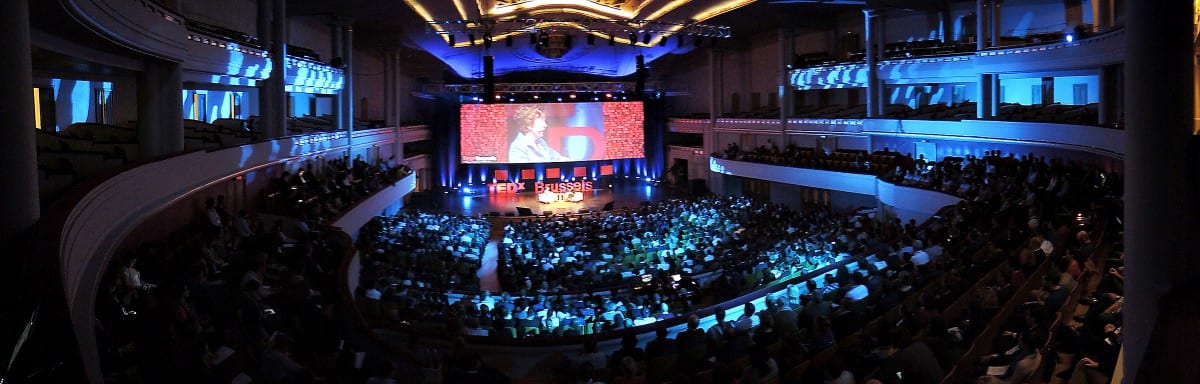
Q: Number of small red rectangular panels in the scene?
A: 5